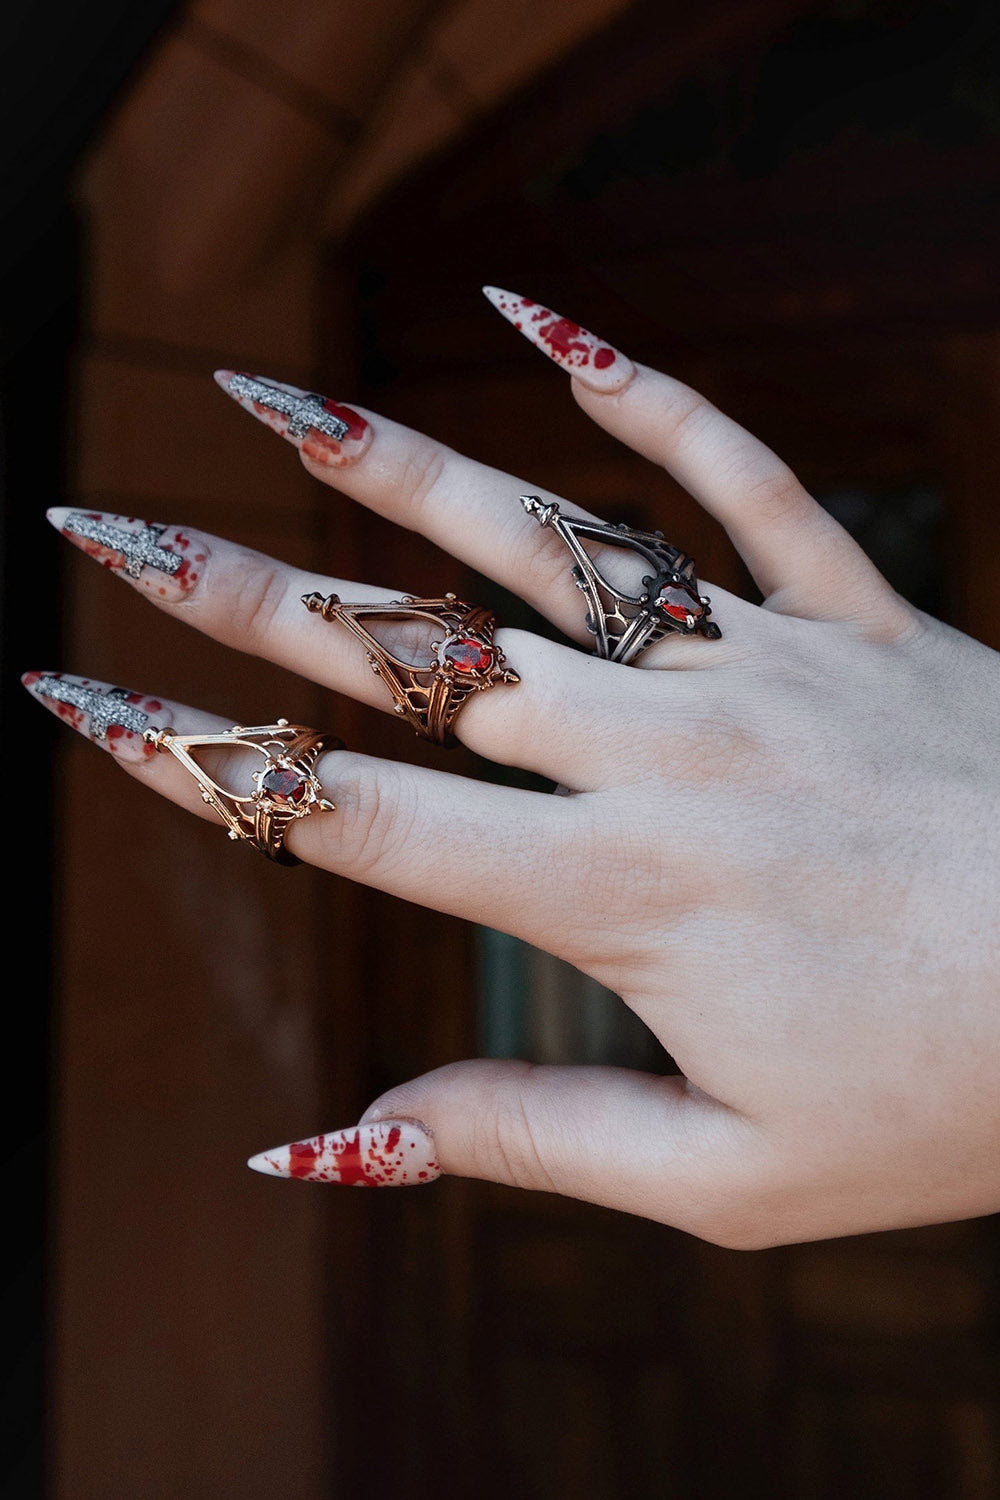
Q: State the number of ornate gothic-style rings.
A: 3